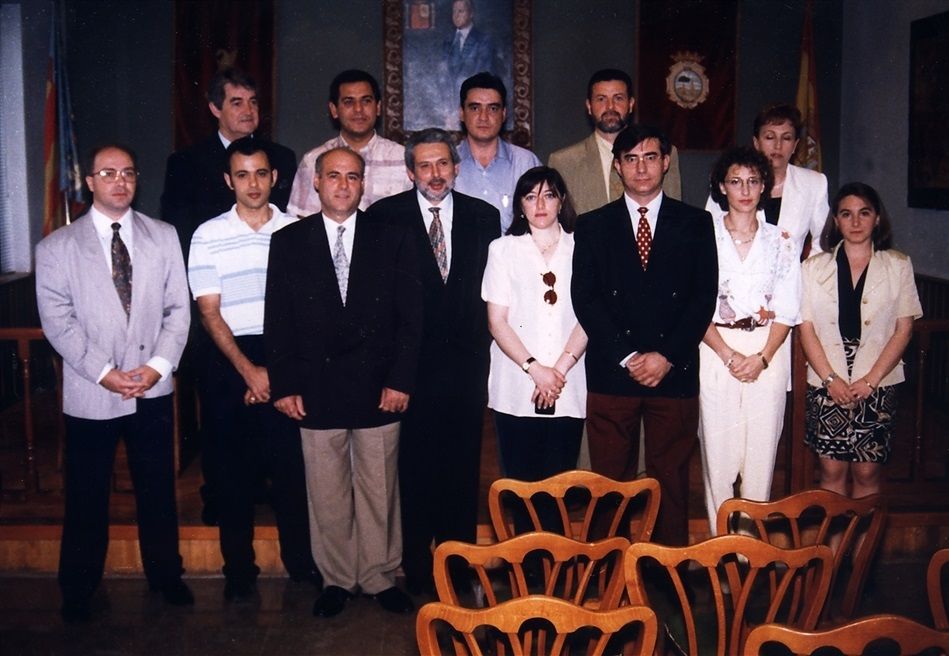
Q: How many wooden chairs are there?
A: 7